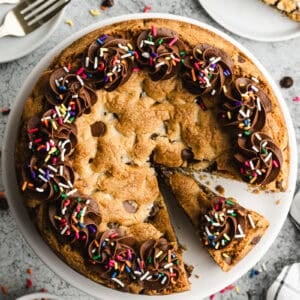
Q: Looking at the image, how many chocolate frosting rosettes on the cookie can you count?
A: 12